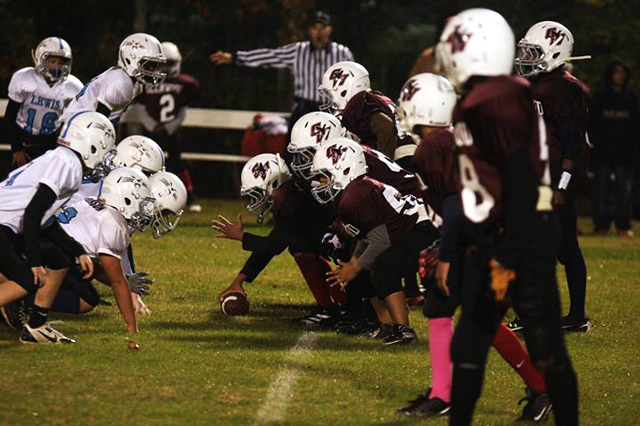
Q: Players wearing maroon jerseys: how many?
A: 8